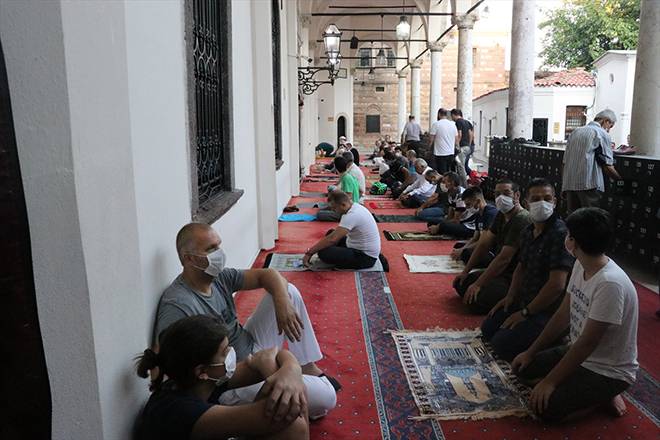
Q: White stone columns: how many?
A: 6